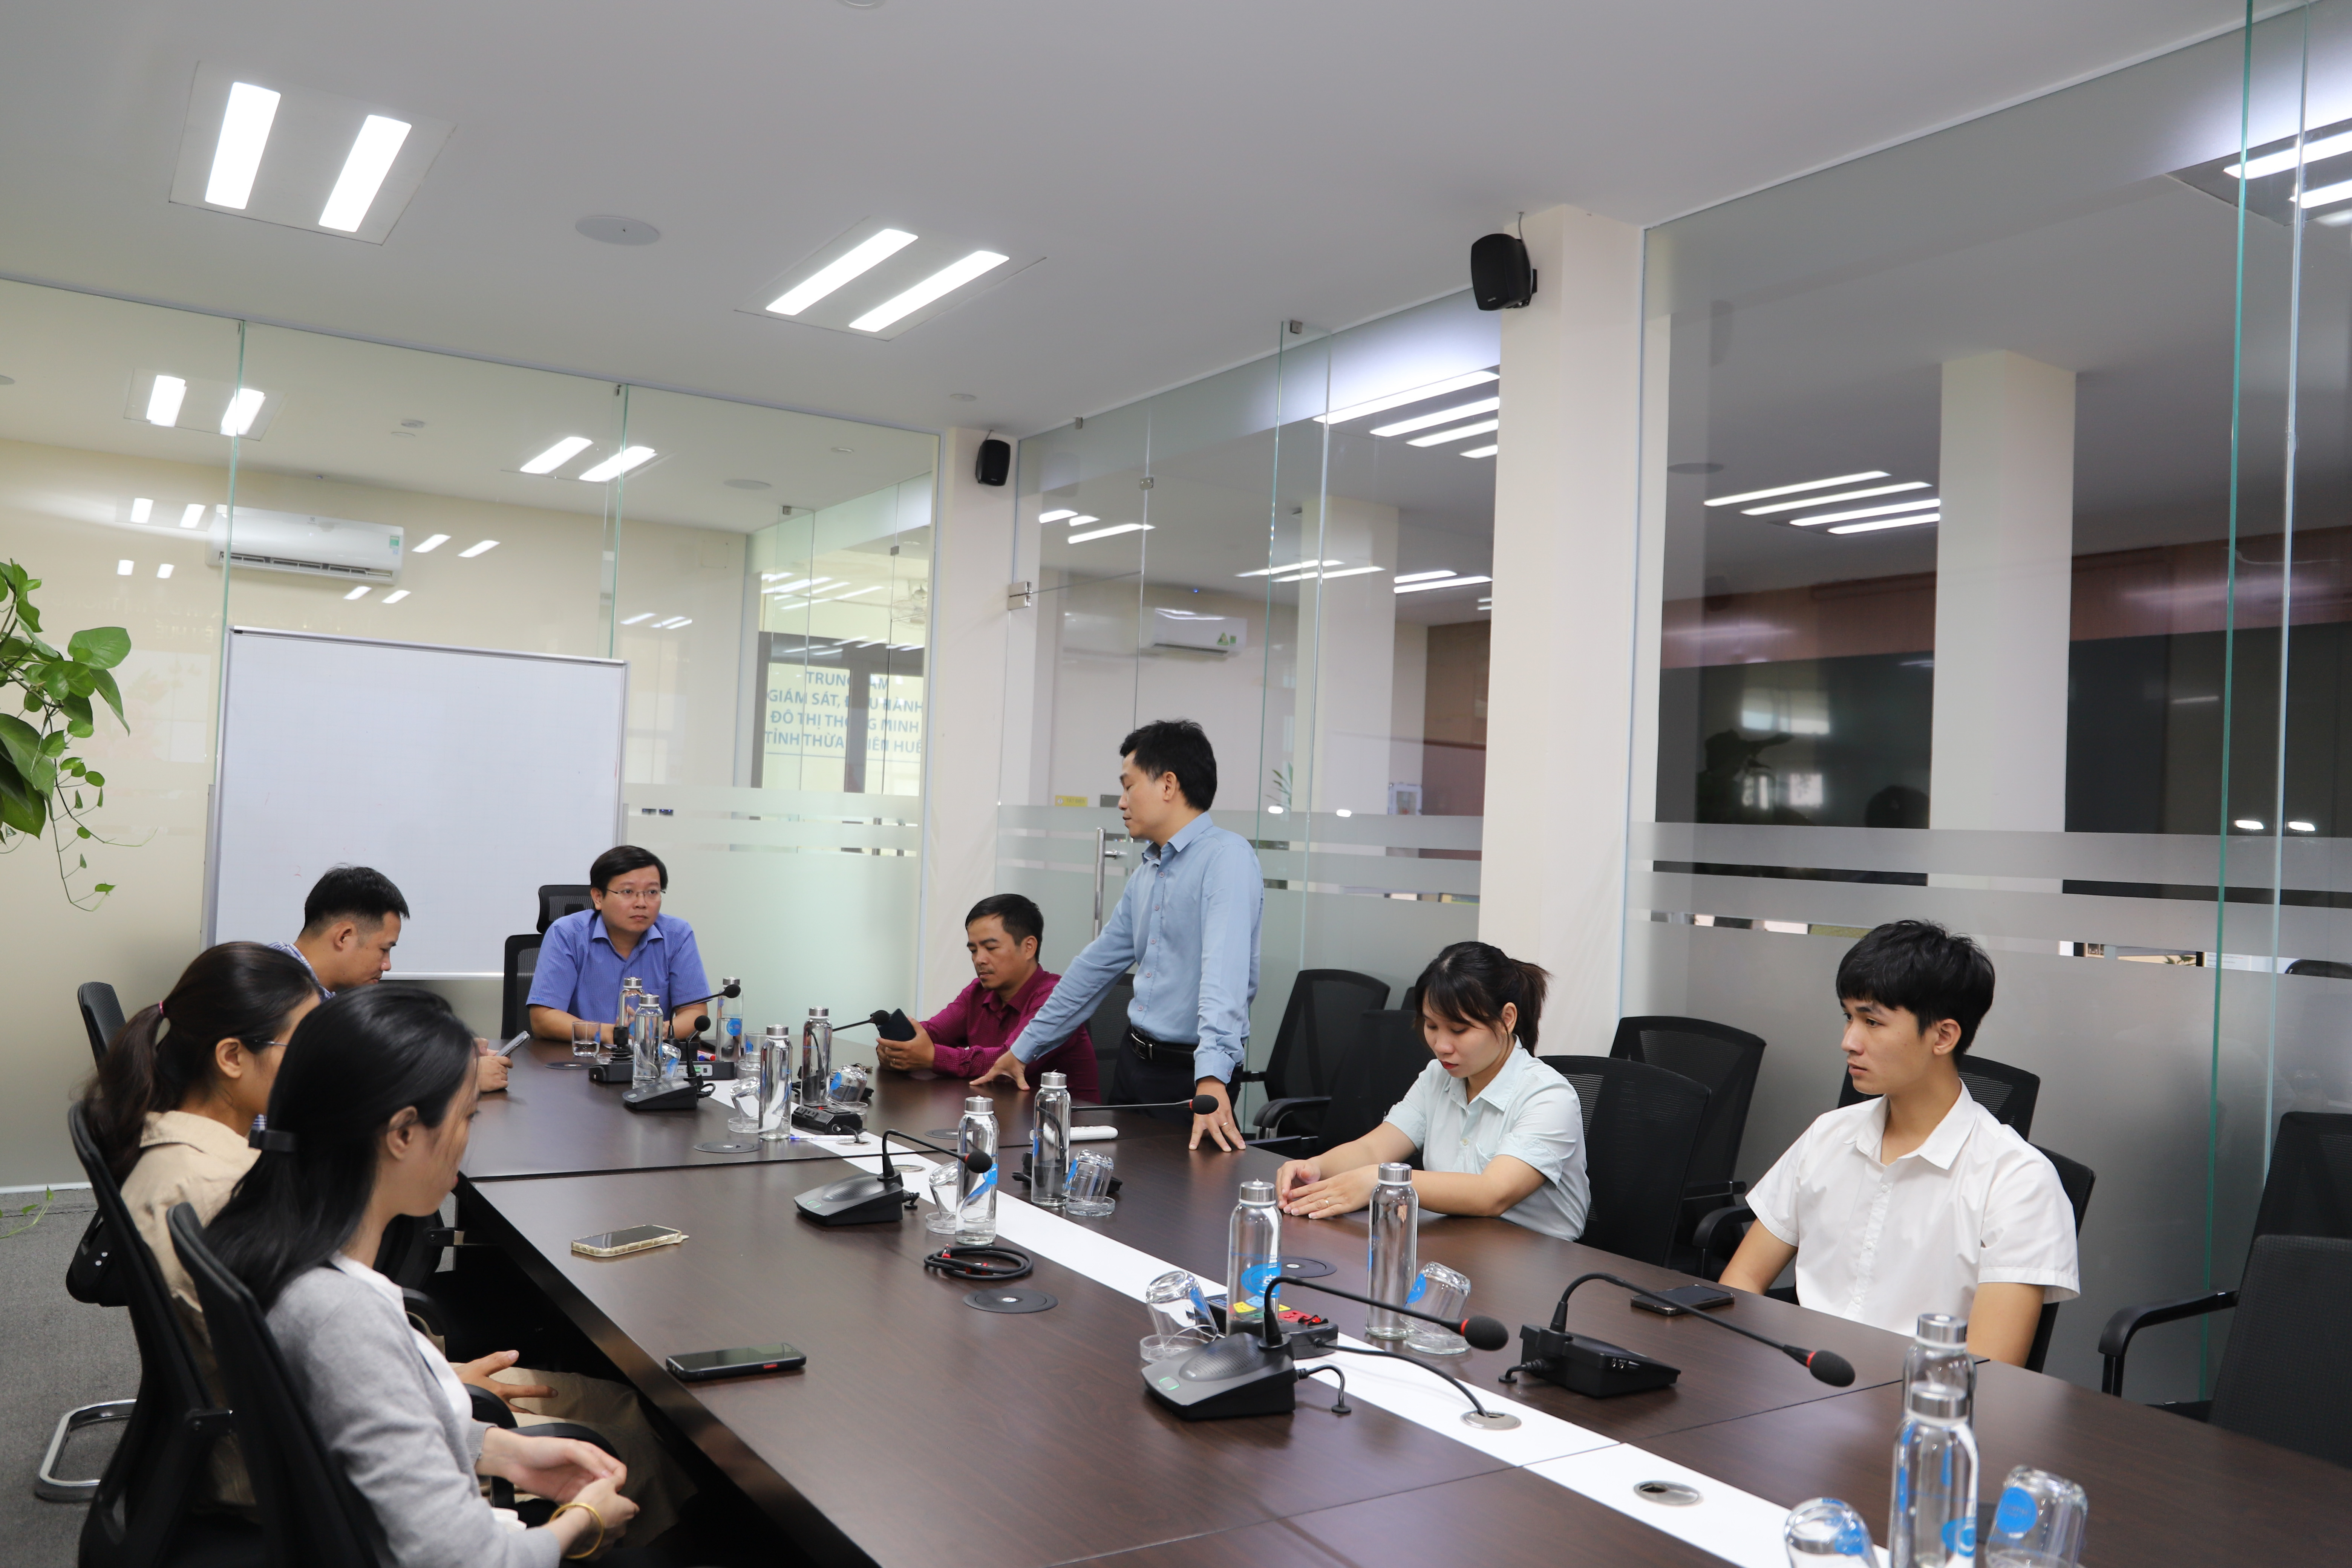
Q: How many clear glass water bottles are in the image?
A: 11